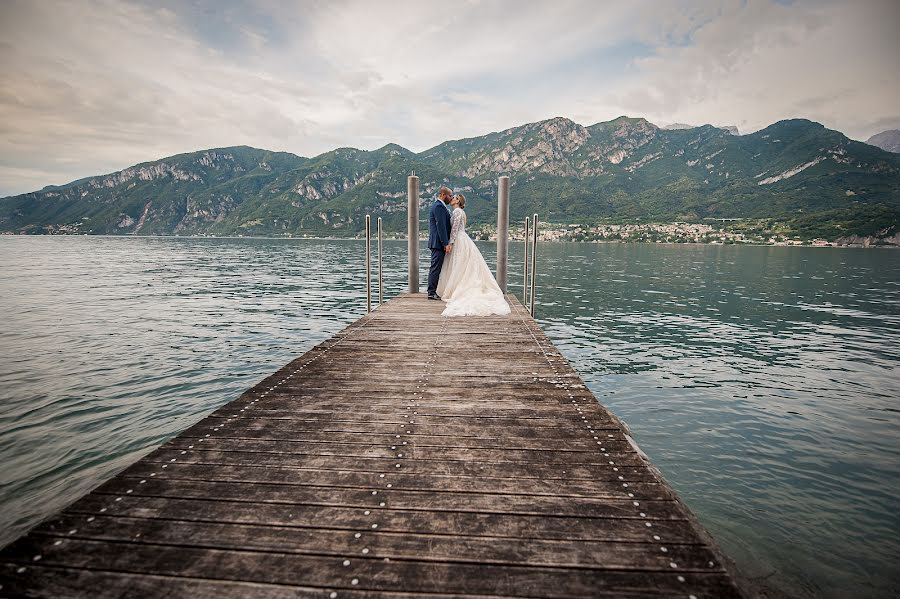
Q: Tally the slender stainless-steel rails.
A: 4